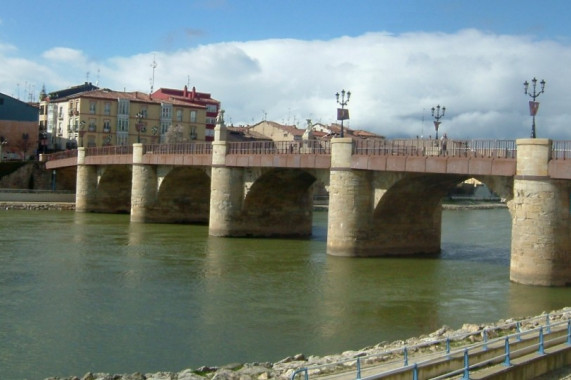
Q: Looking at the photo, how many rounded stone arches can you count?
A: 4